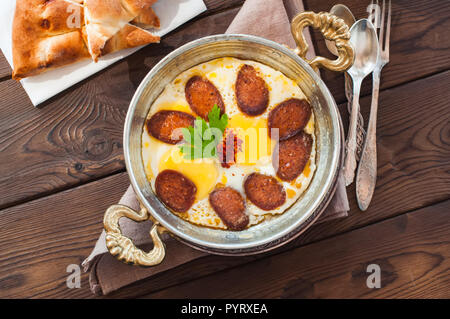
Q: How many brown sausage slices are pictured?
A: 8